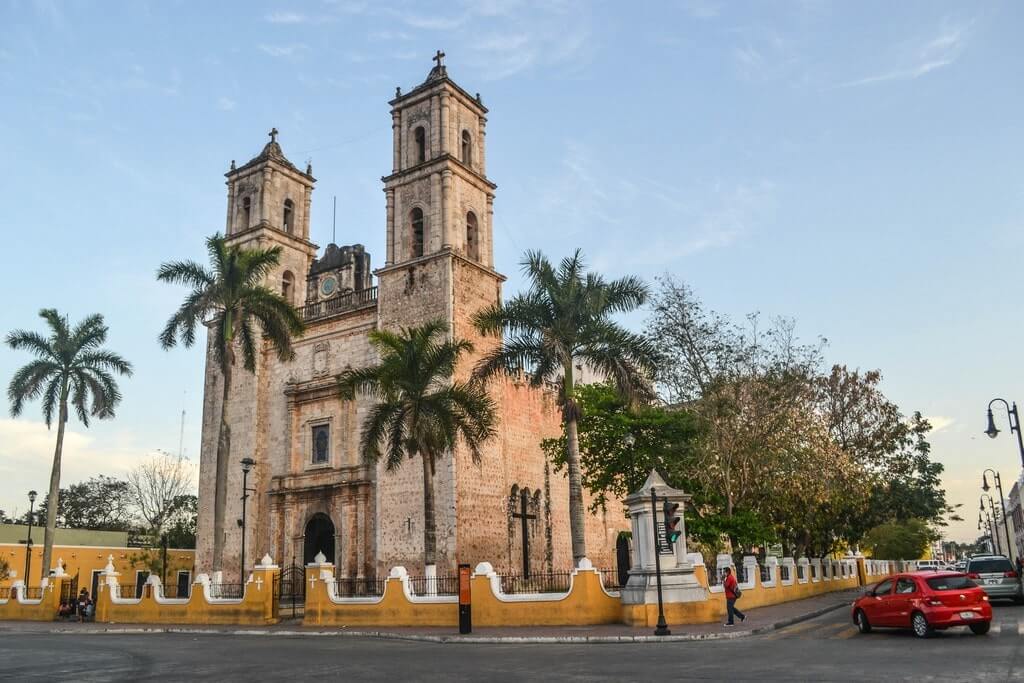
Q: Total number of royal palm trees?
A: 4